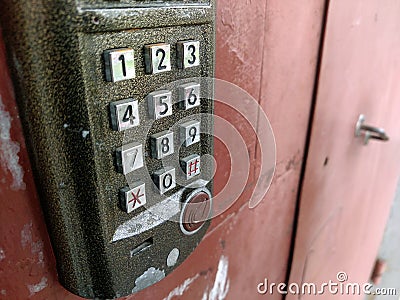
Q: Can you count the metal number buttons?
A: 10